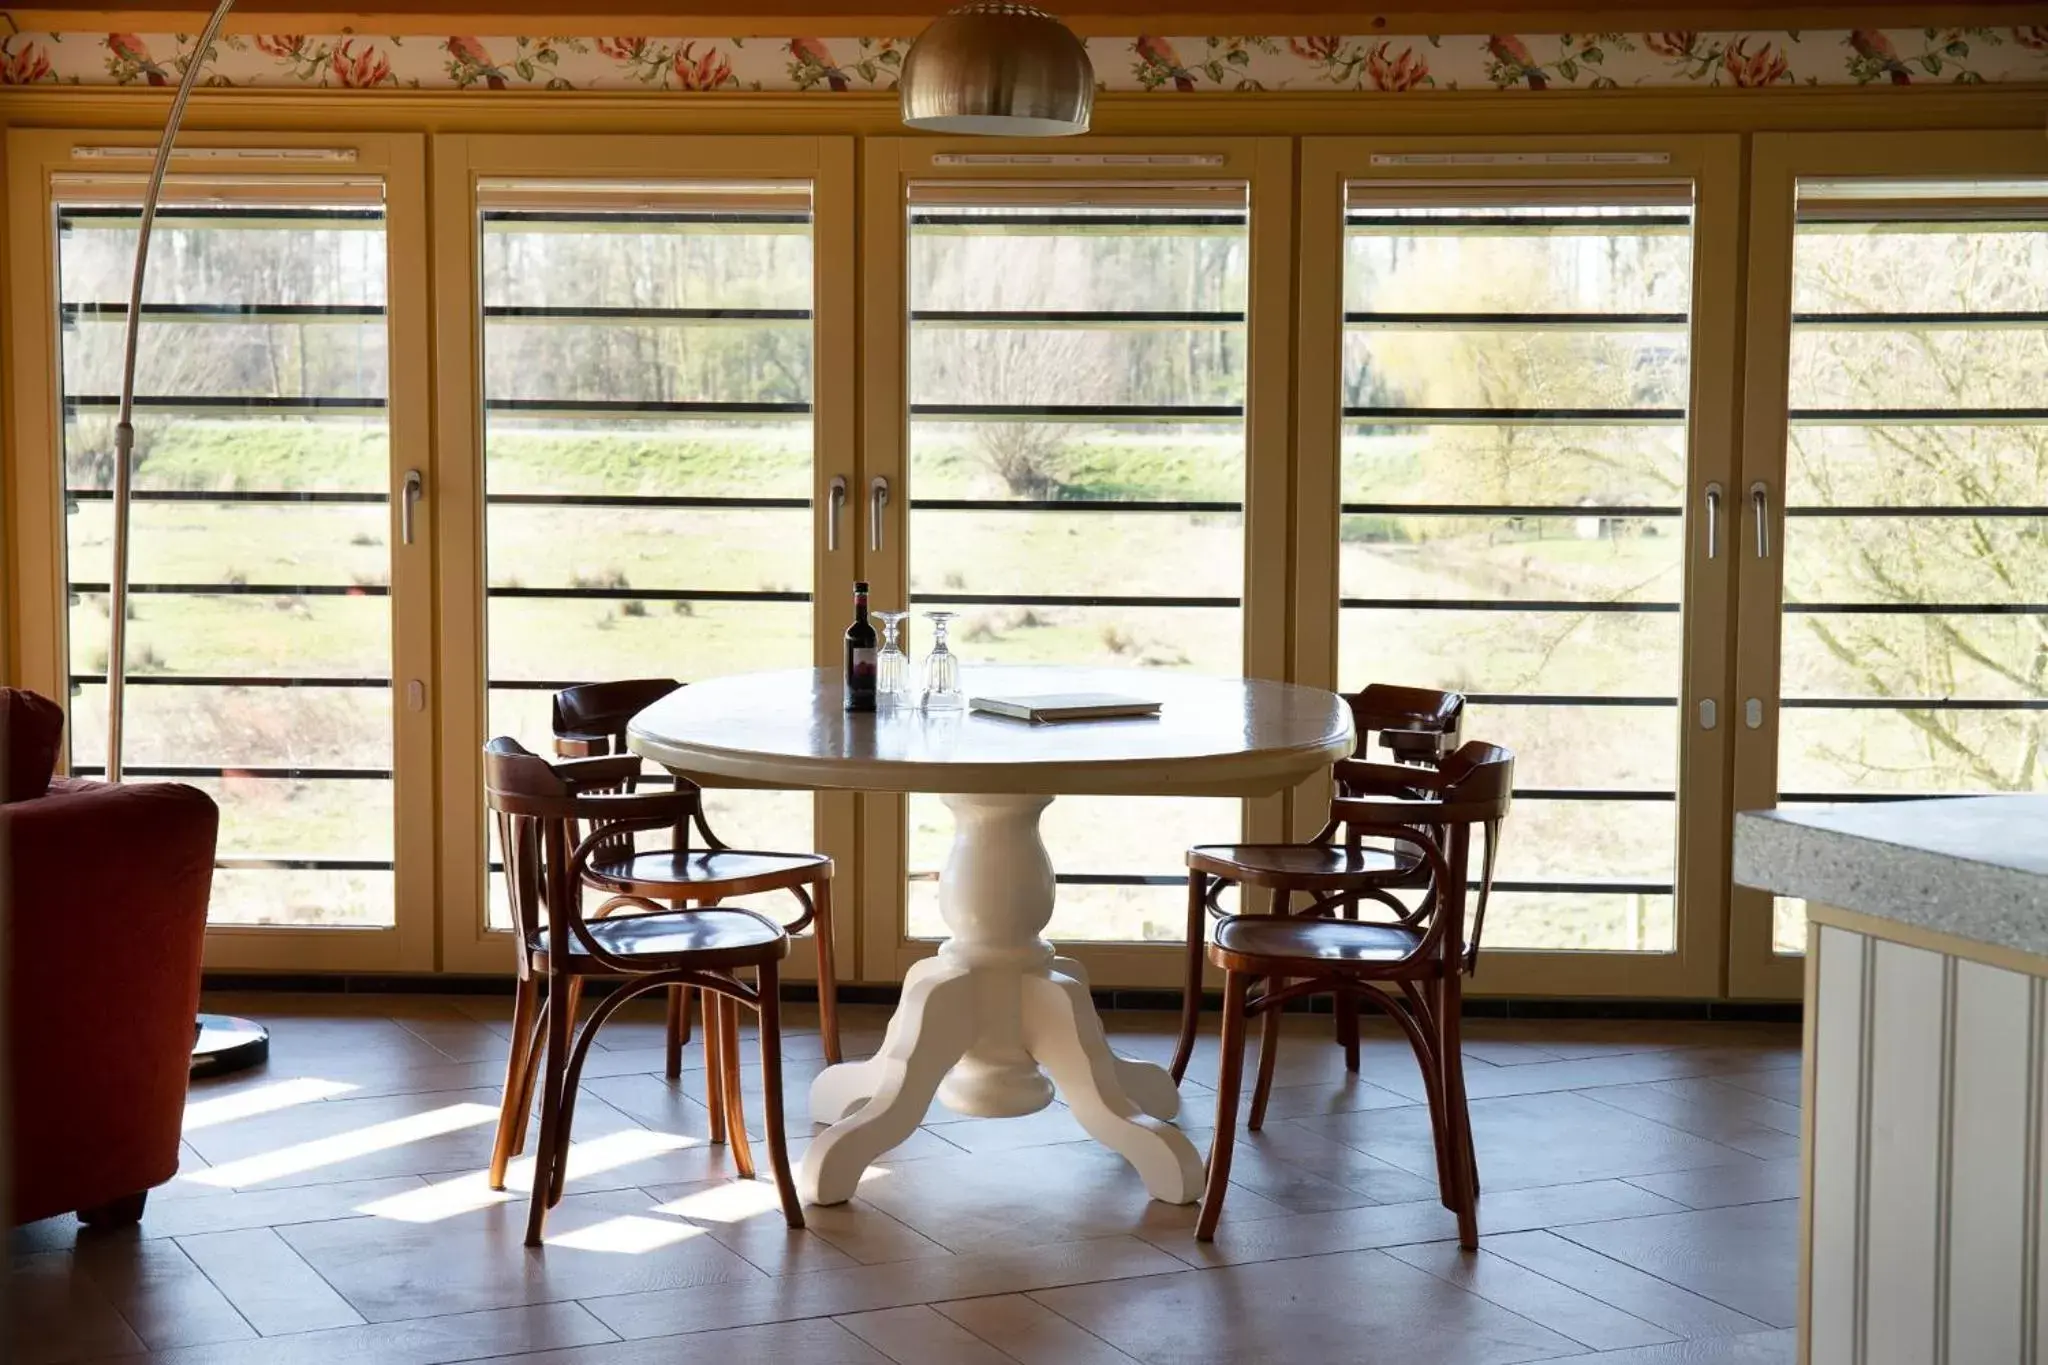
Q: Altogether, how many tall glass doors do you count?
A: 5